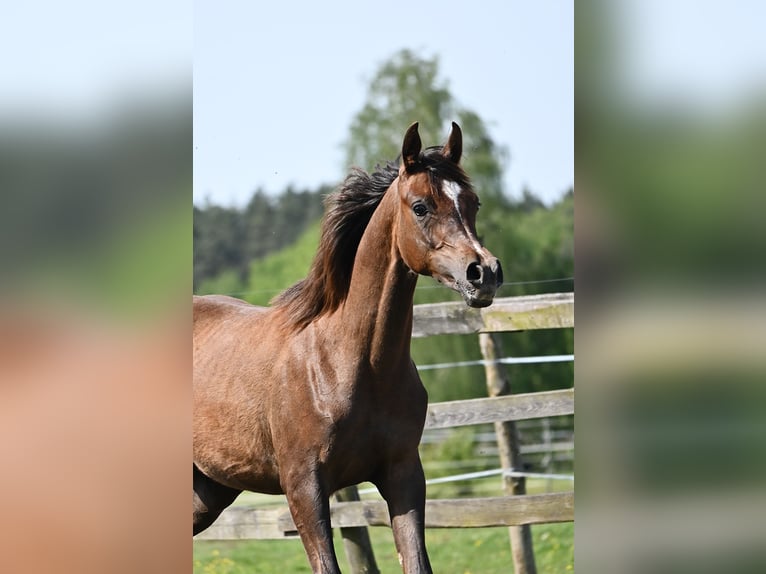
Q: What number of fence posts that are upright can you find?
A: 2